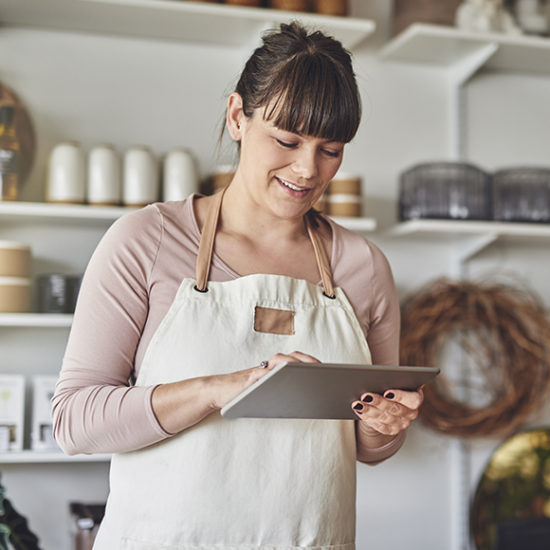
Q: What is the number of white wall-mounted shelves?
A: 6